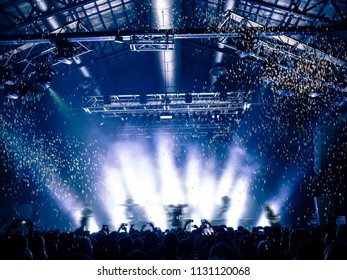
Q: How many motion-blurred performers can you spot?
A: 5